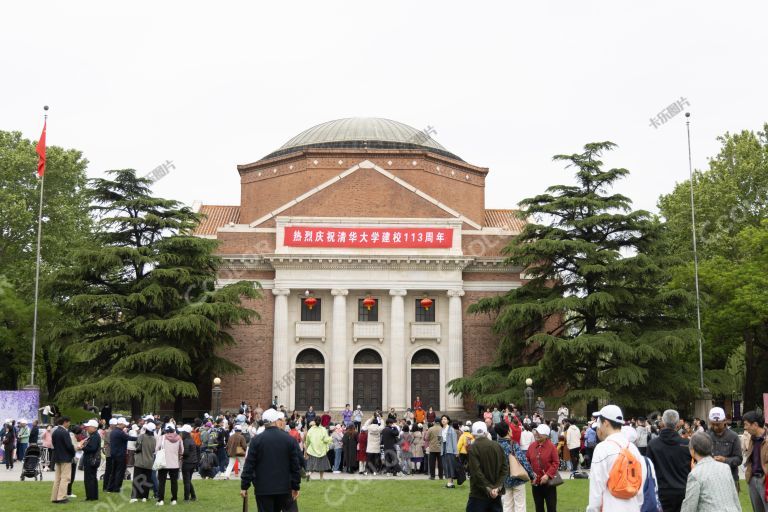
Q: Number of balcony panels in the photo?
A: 3